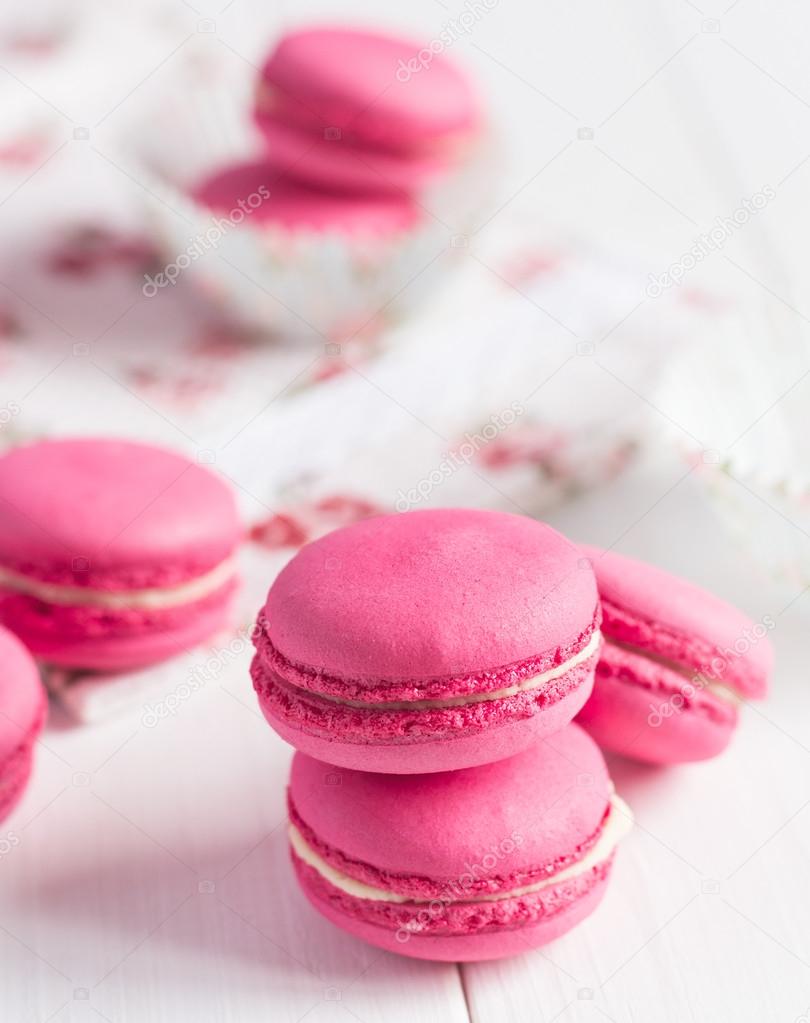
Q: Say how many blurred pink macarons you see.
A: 2